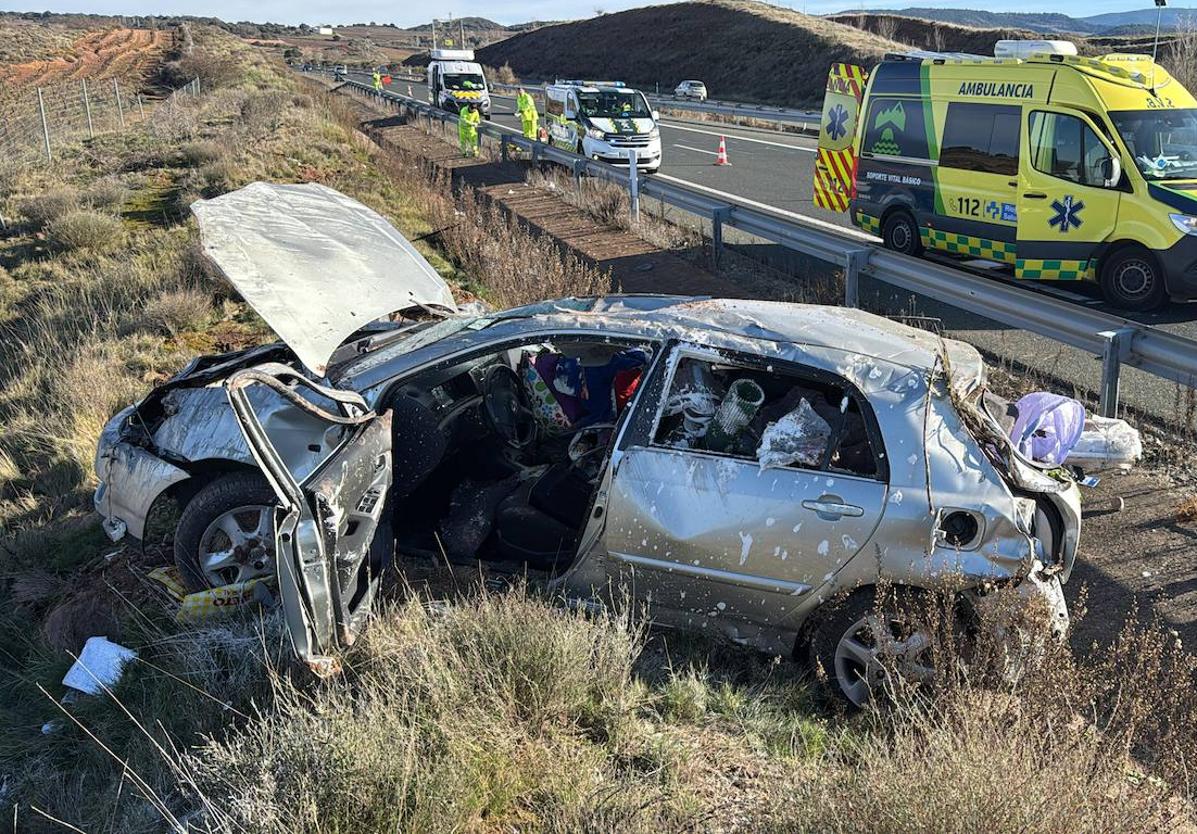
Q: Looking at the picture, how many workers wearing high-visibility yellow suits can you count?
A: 3